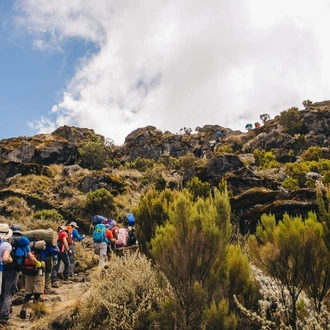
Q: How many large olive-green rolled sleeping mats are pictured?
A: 1